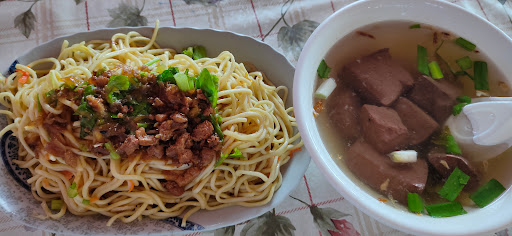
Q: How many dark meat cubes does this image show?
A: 7